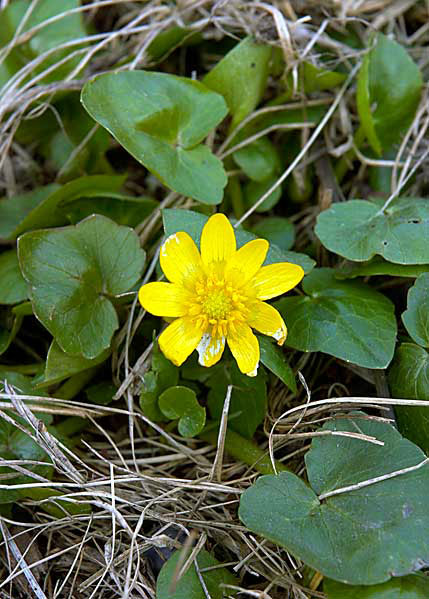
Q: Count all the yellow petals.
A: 9